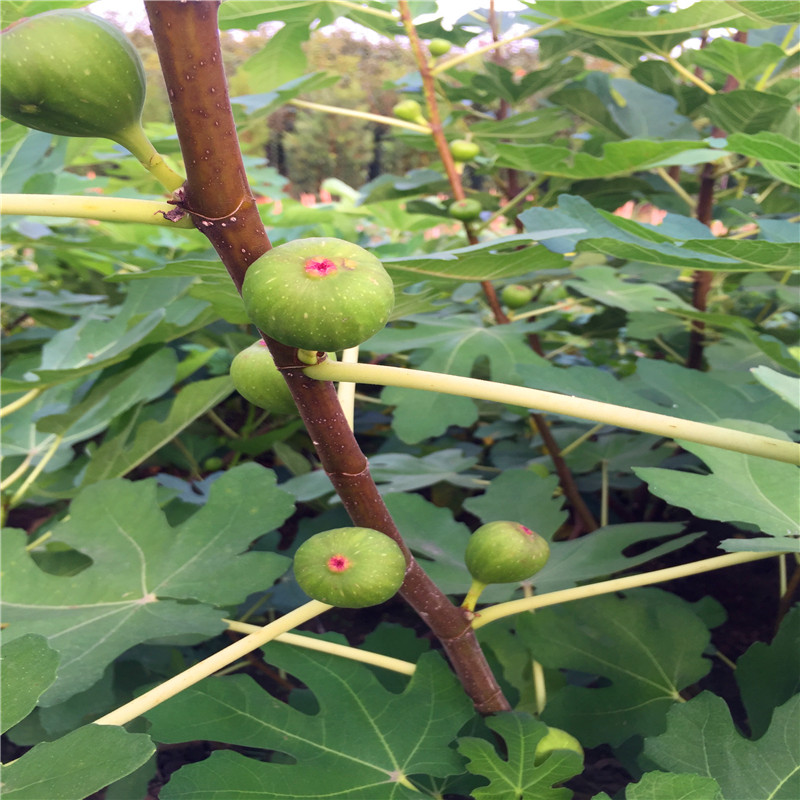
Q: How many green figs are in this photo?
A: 11